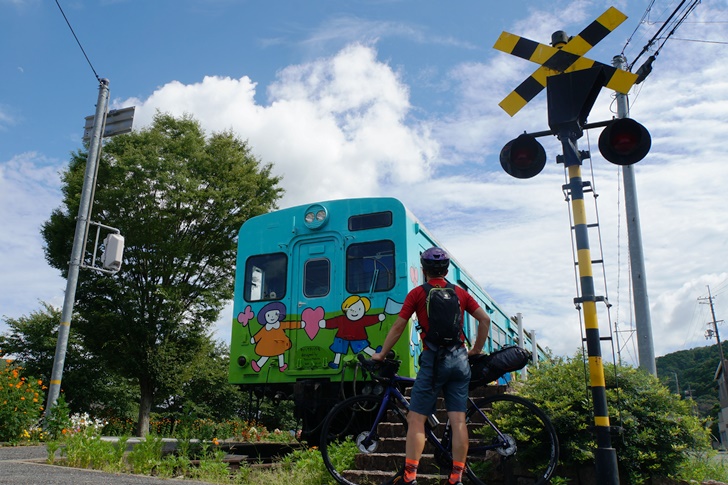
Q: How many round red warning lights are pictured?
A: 2